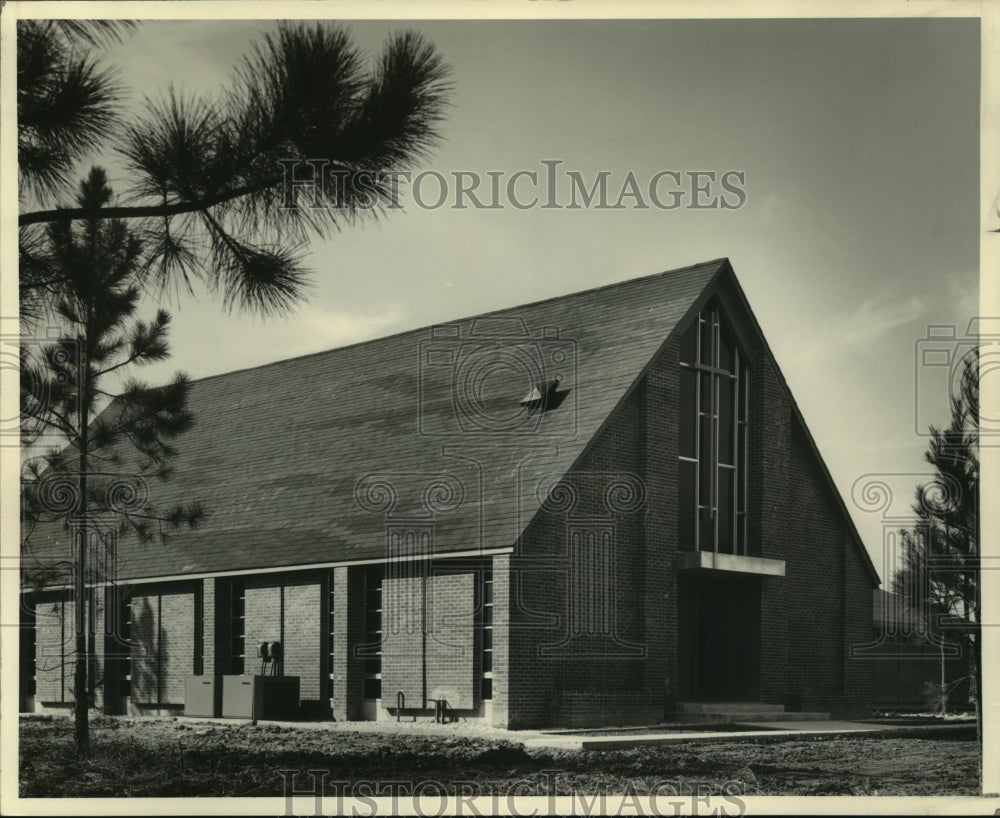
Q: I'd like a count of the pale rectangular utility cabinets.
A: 2